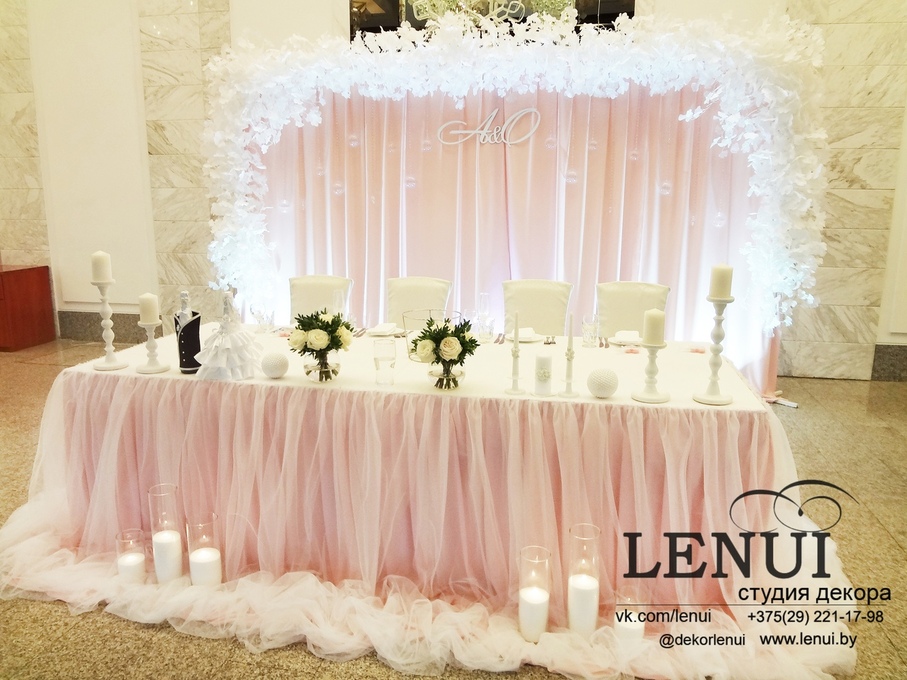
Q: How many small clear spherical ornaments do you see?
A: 12